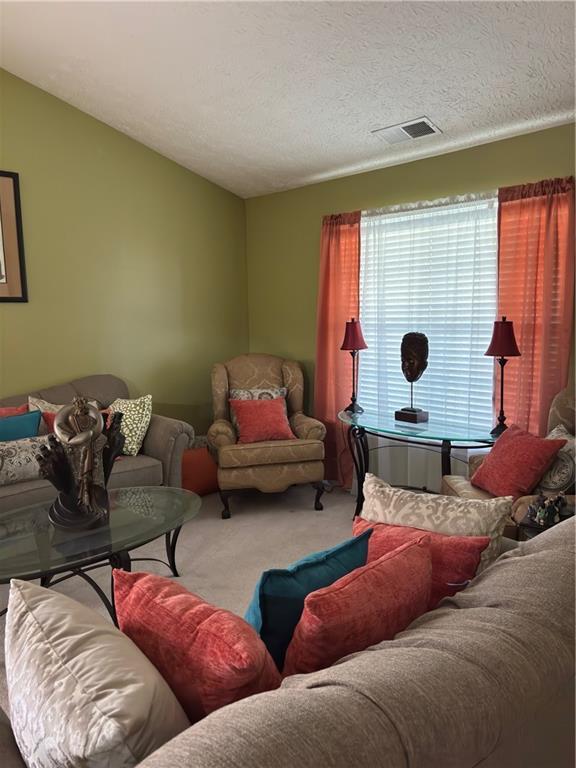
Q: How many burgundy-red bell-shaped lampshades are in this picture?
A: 2